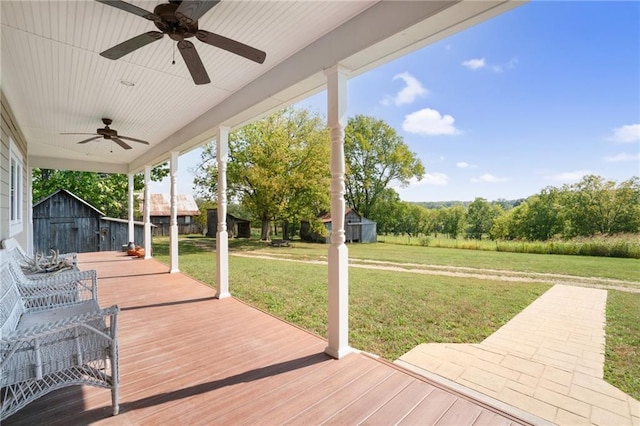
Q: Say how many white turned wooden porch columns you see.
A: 5